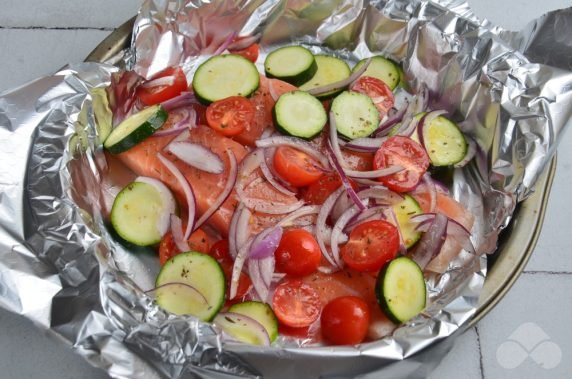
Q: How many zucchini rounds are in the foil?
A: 13